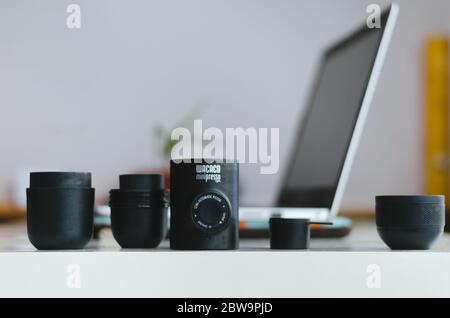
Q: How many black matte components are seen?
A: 5